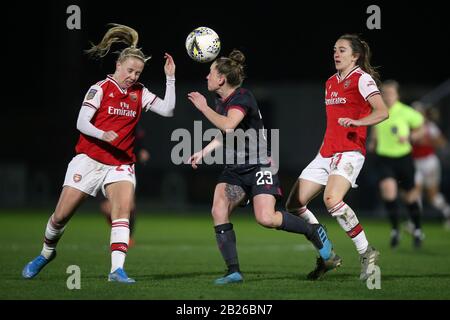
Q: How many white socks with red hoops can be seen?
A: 4